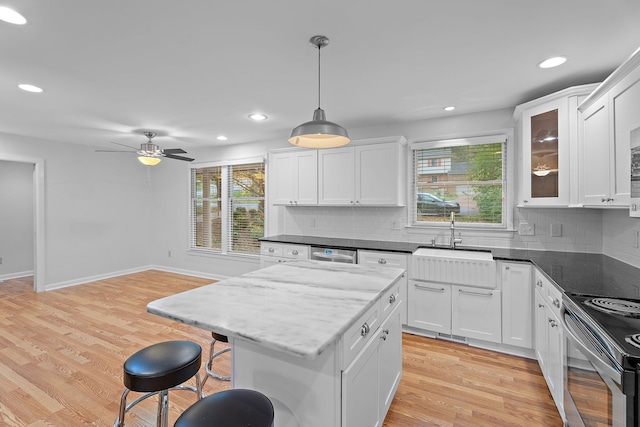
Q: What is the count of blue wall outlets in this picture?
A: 0